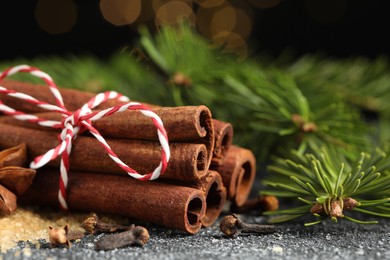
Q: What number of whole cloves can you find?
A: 5